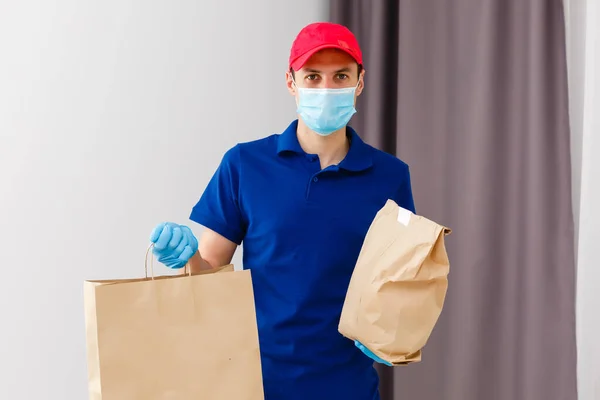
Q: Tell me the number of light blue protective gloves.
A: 2